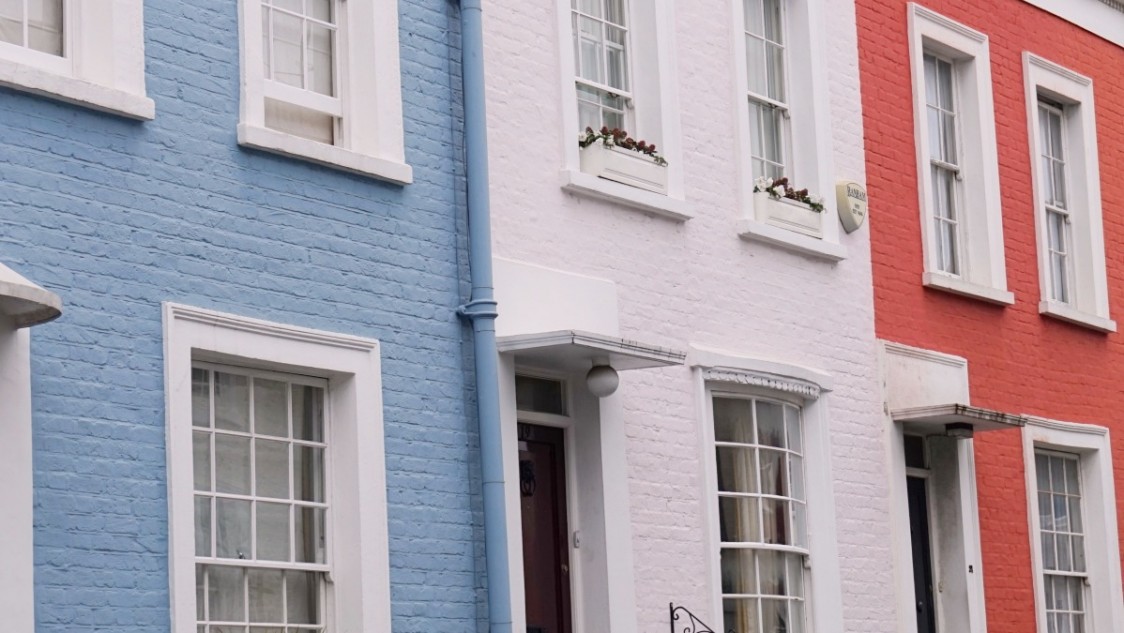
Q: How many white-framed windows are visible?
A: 9